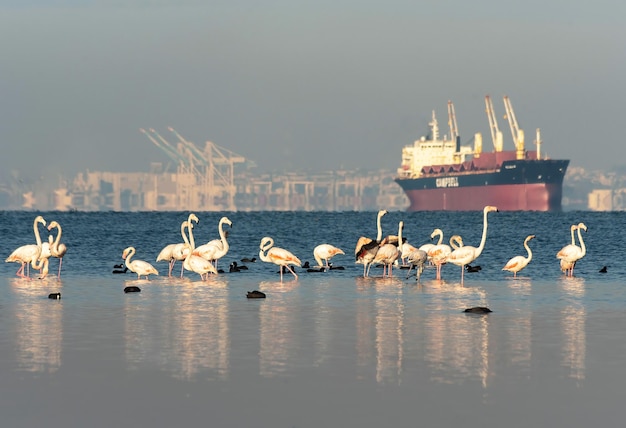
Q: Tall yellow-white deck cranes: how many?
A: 3